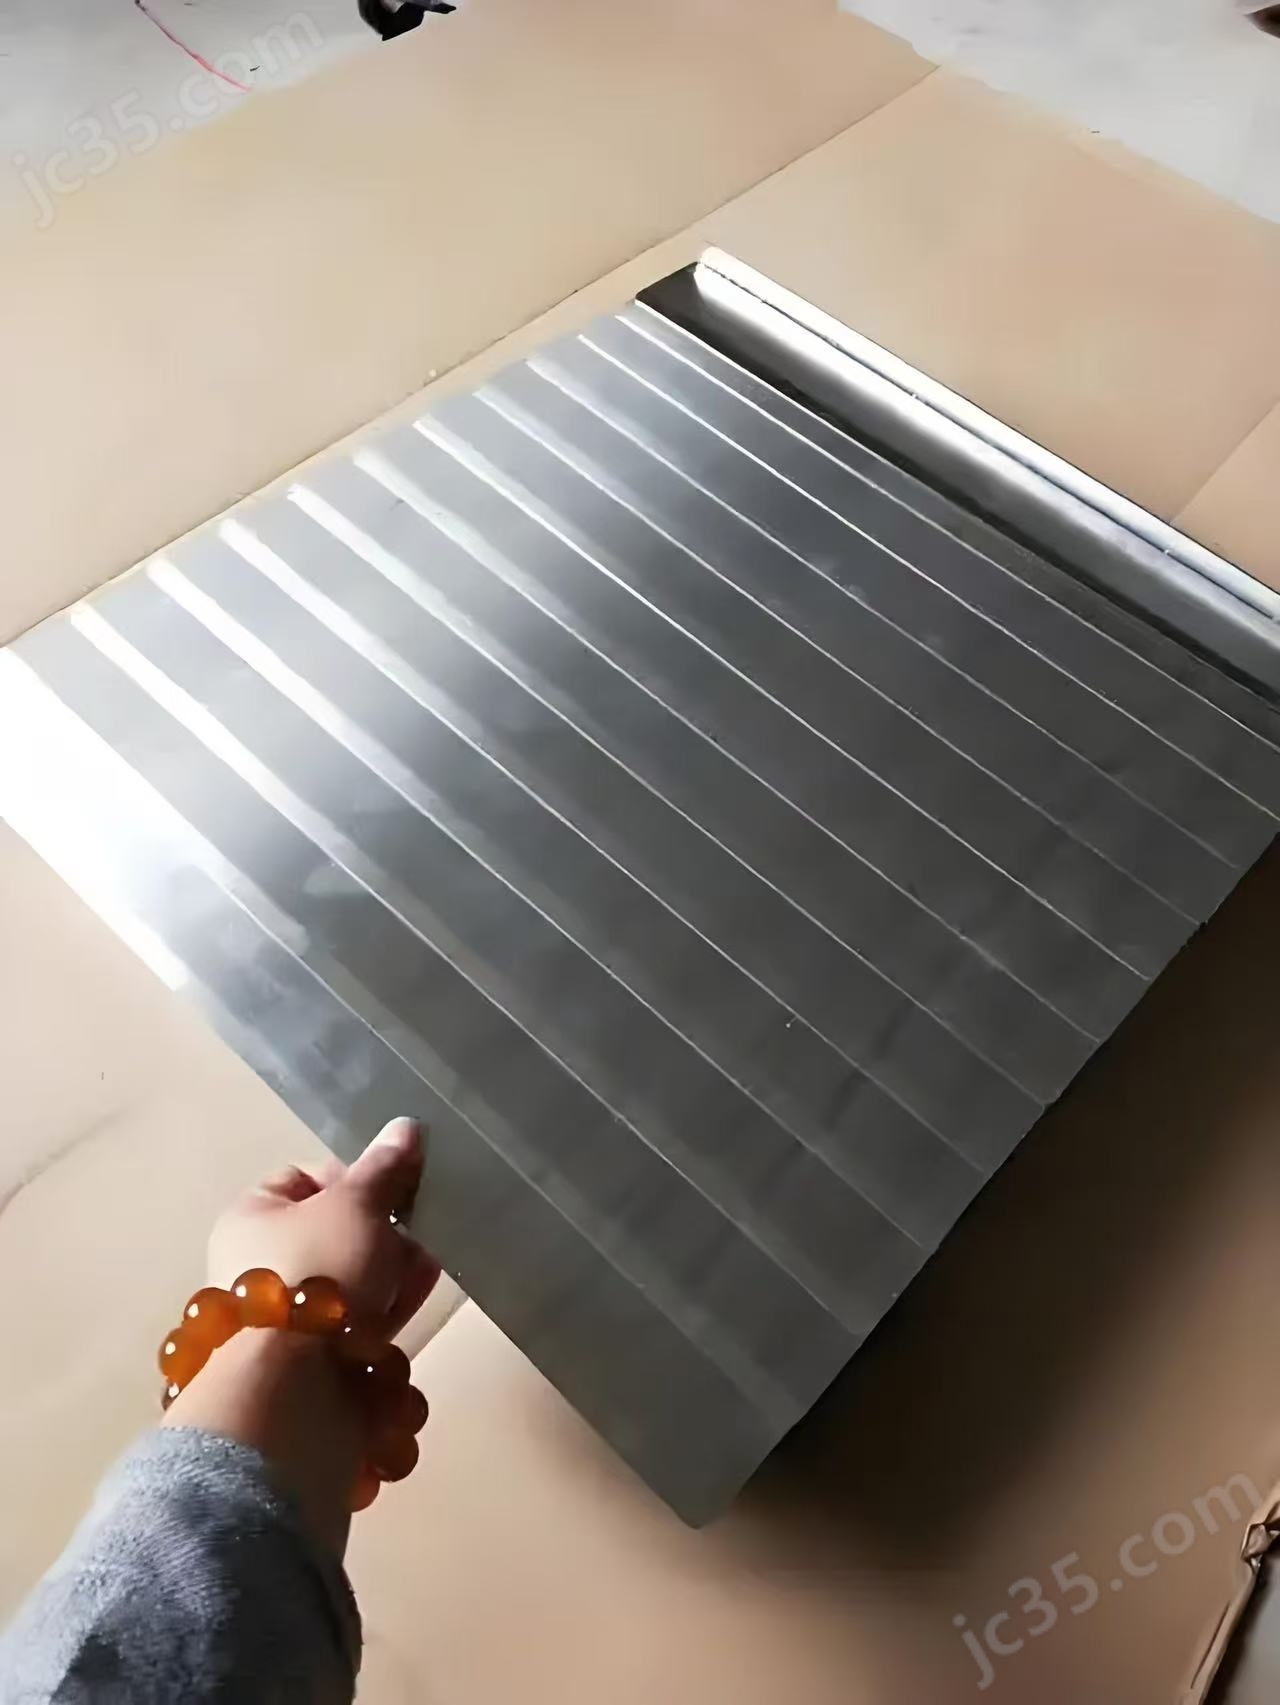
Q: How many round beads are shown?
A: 10